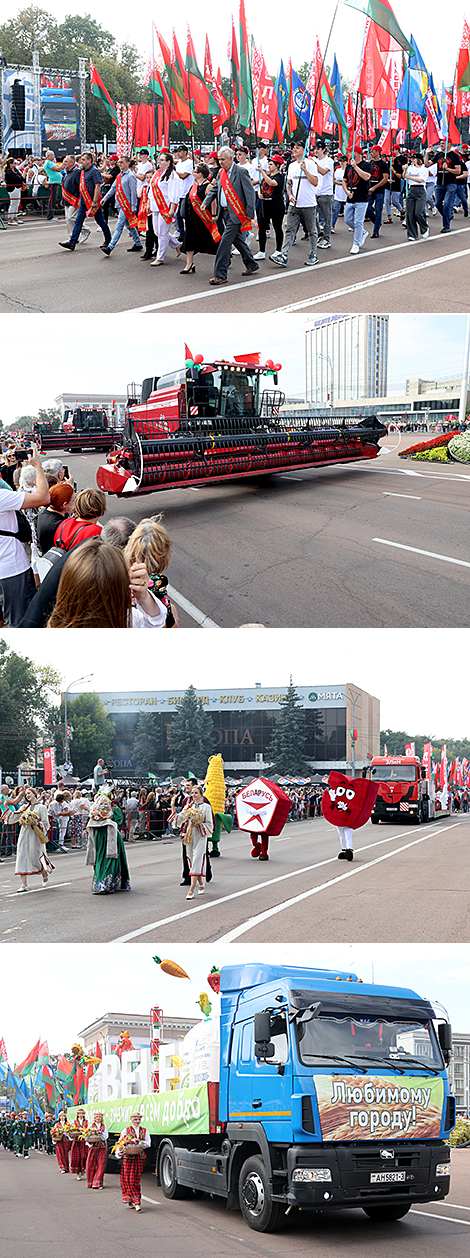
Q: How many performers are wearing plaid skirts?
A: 4